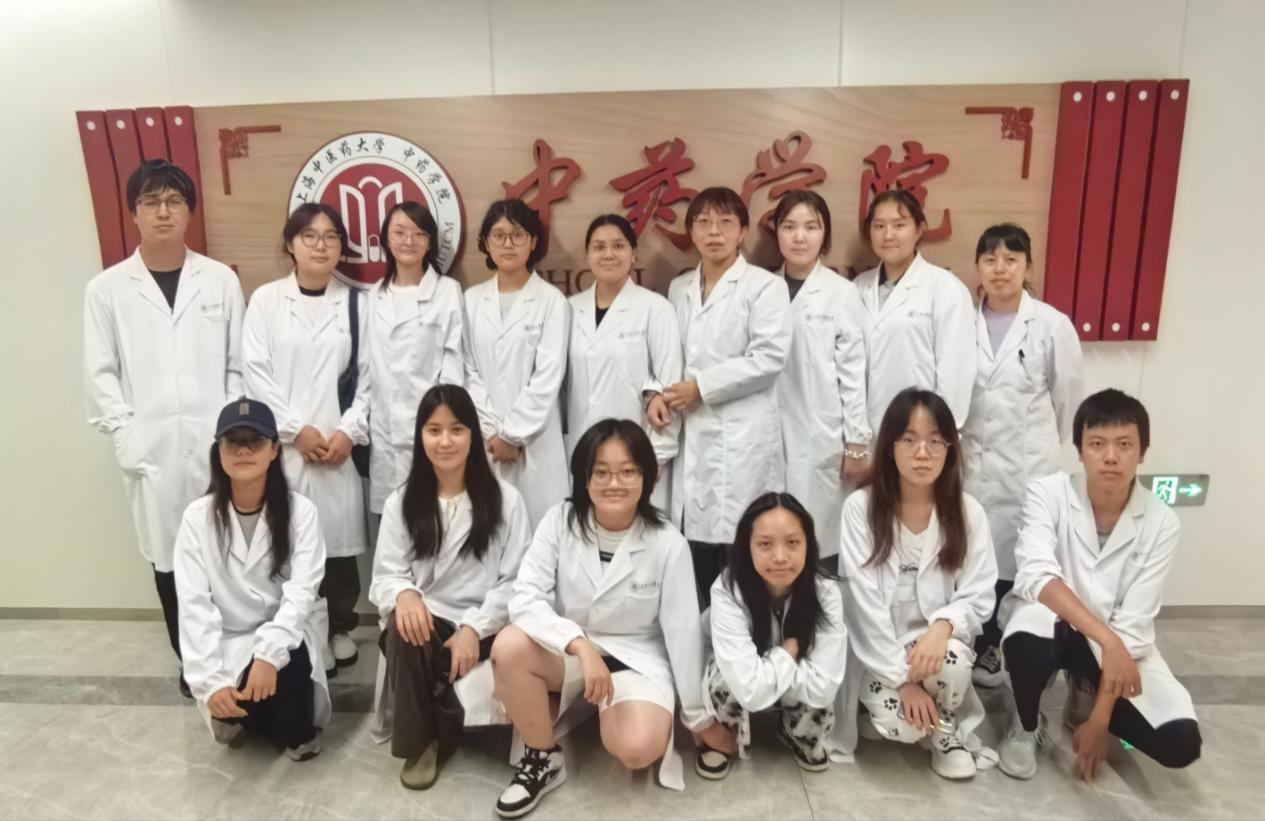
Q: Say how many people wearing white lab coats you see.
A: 15